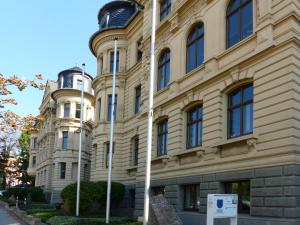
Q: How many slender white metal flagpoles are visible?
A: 3